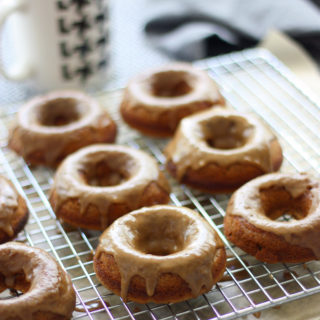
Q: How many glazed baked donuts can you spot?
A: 8